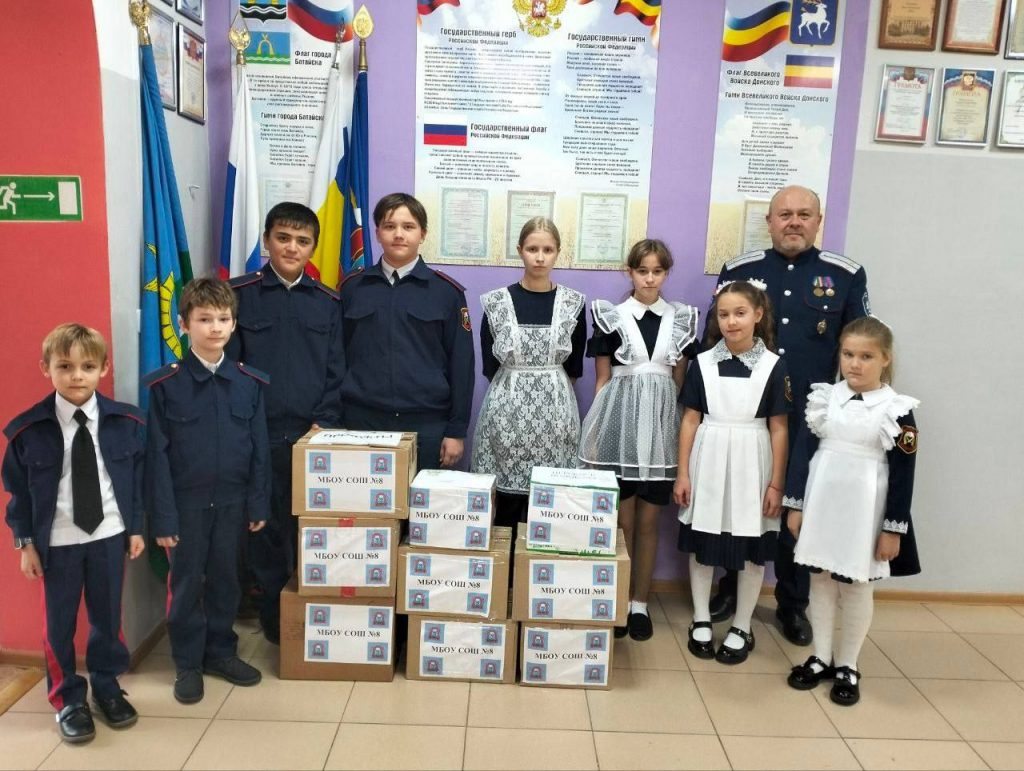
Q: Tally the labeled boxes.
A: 9